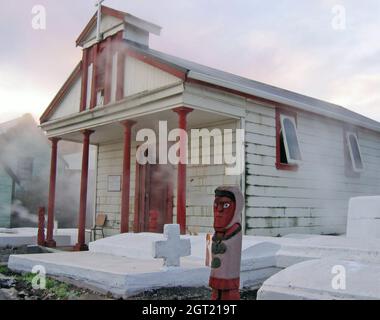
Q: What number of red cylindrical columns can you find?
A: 4